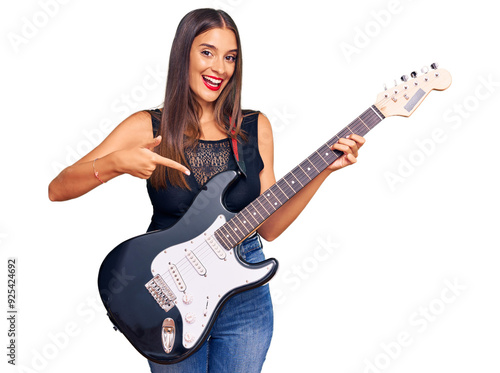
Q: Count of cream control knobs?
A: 3